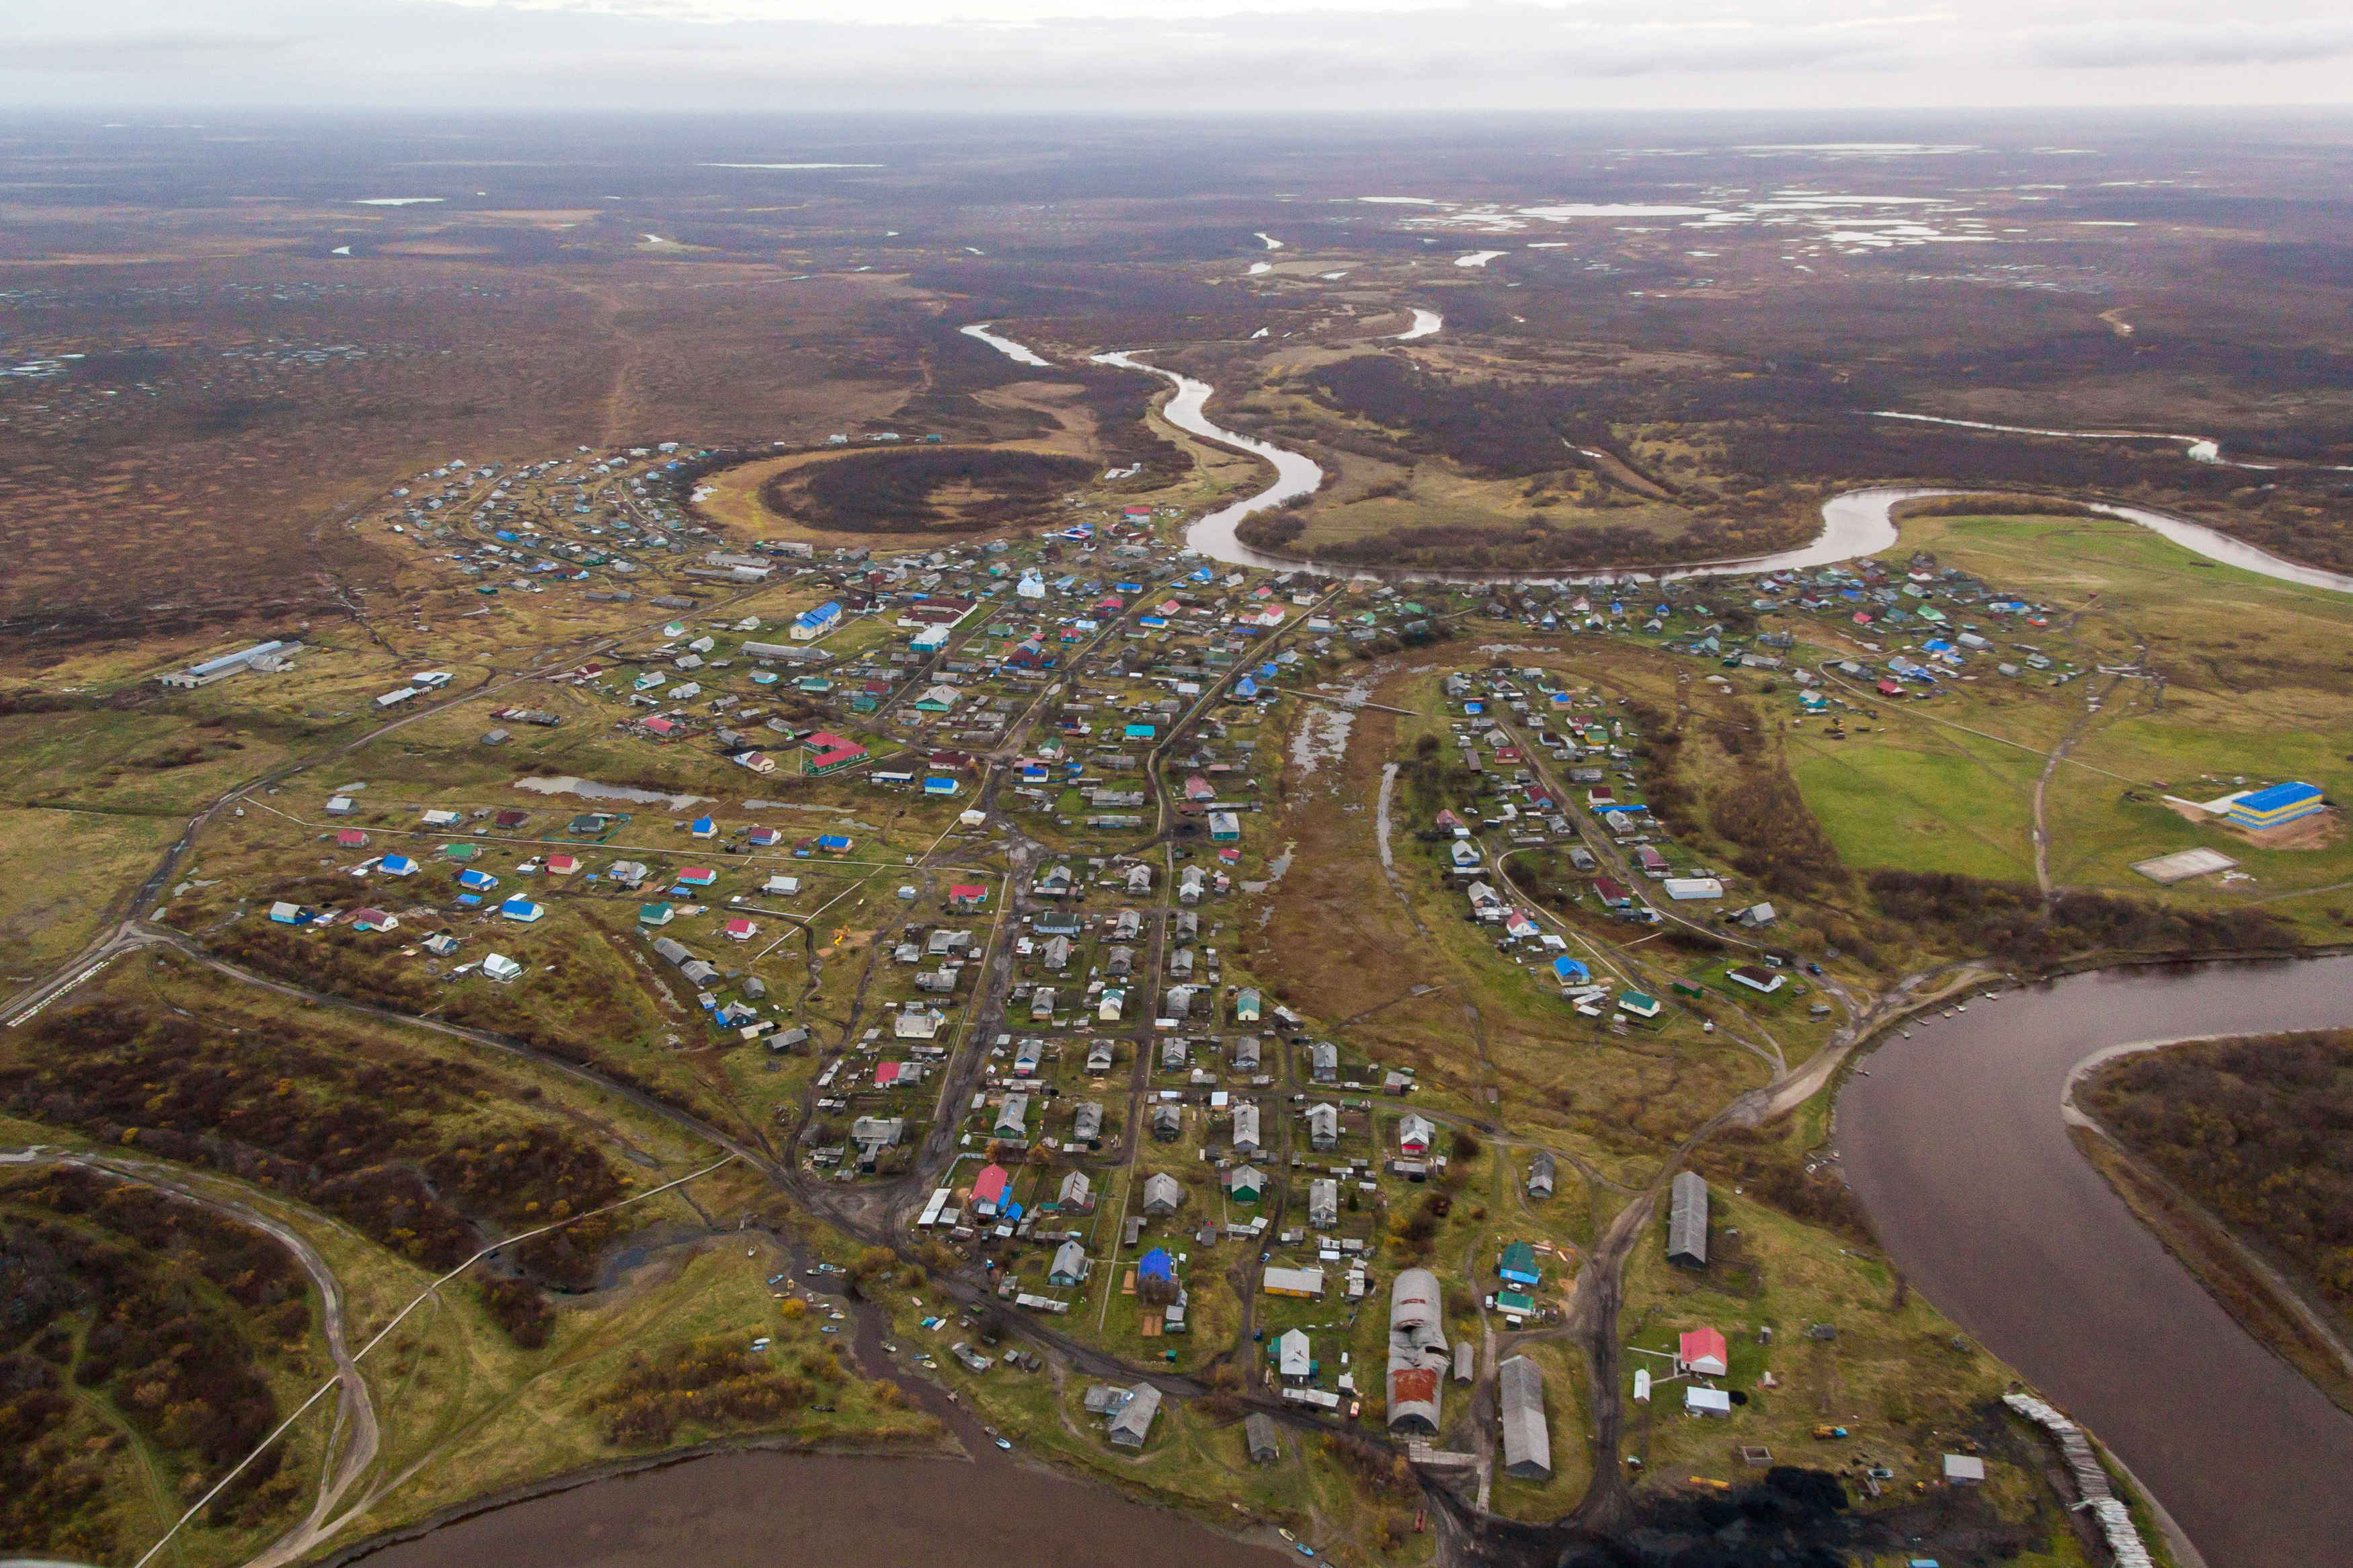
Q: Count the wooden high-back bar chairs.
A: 0